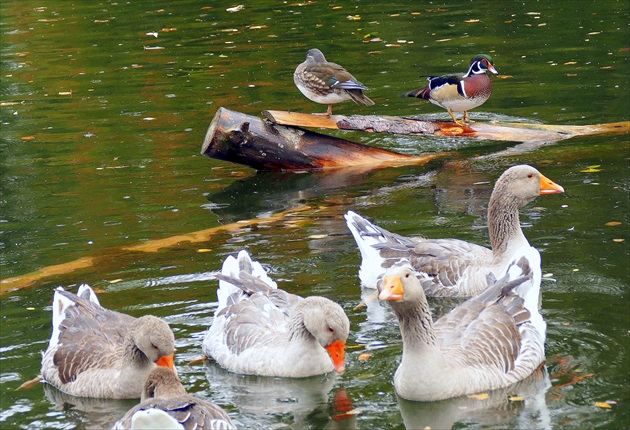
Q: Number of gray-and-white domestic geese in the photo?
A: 5